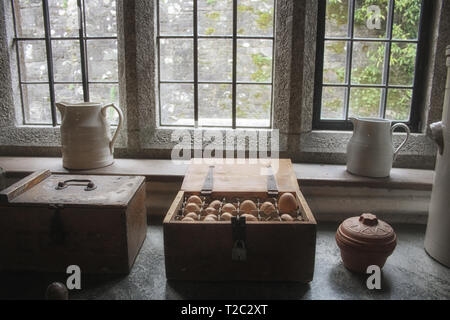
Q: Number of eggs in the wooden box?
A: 15